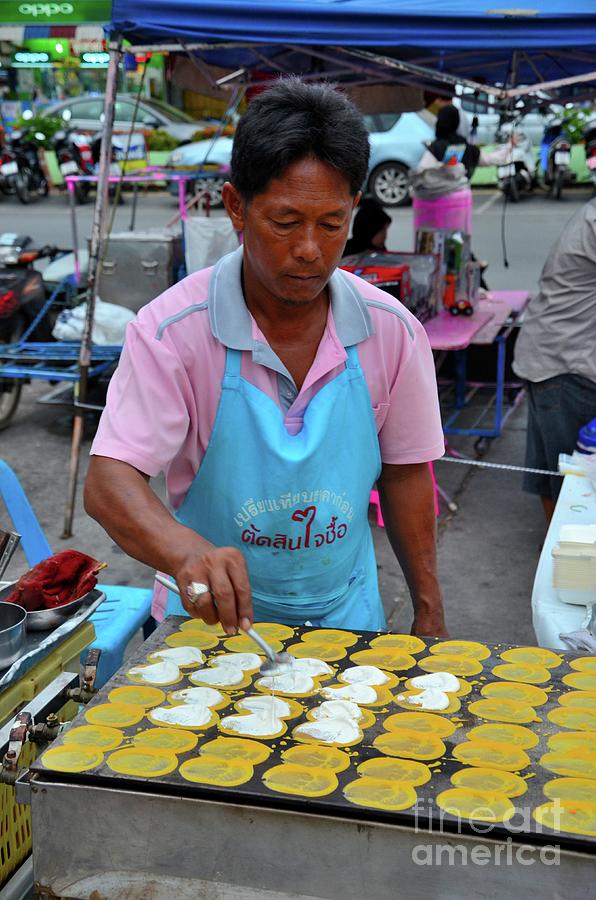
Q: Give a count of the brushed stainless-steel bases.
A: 1